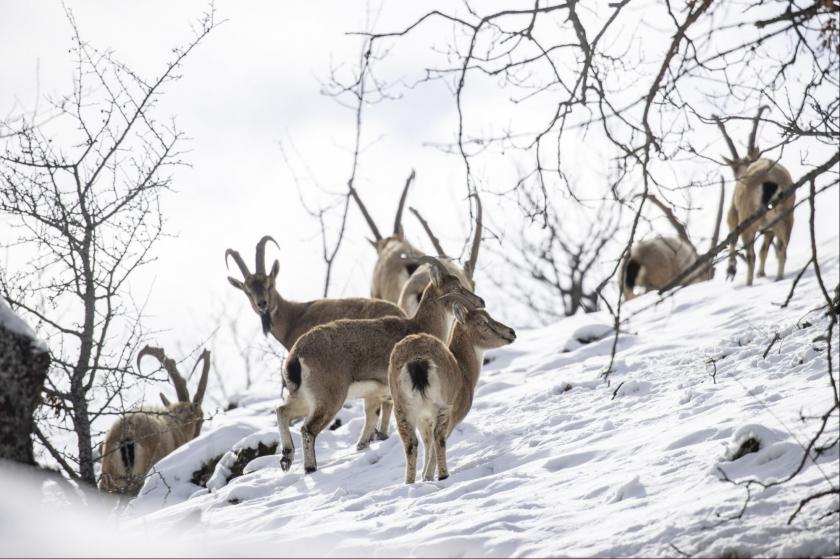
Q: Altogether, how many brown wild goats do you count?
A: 8